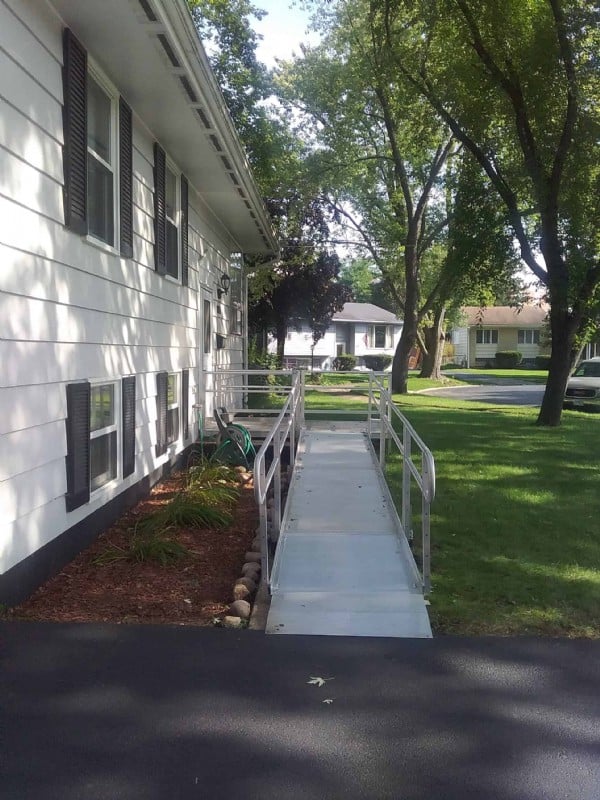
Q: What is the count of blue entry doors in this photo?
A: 0